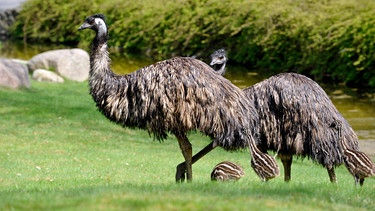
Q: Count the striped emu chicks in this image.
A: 3